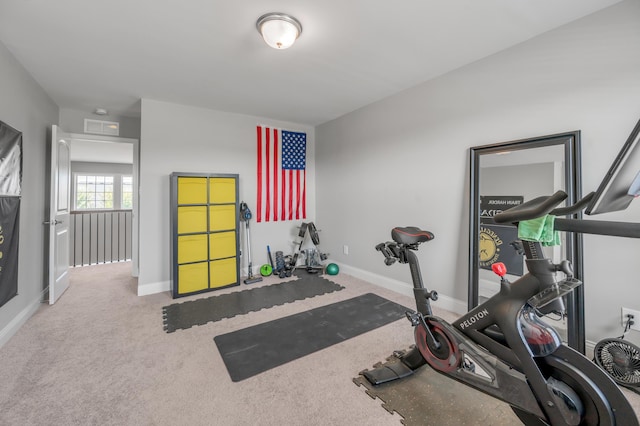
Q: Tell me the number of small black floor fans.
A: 1